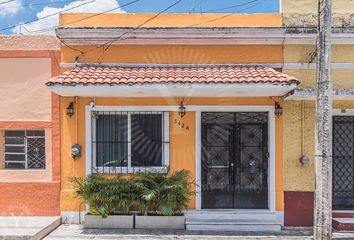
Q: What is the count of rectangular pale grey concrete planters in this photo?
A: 2